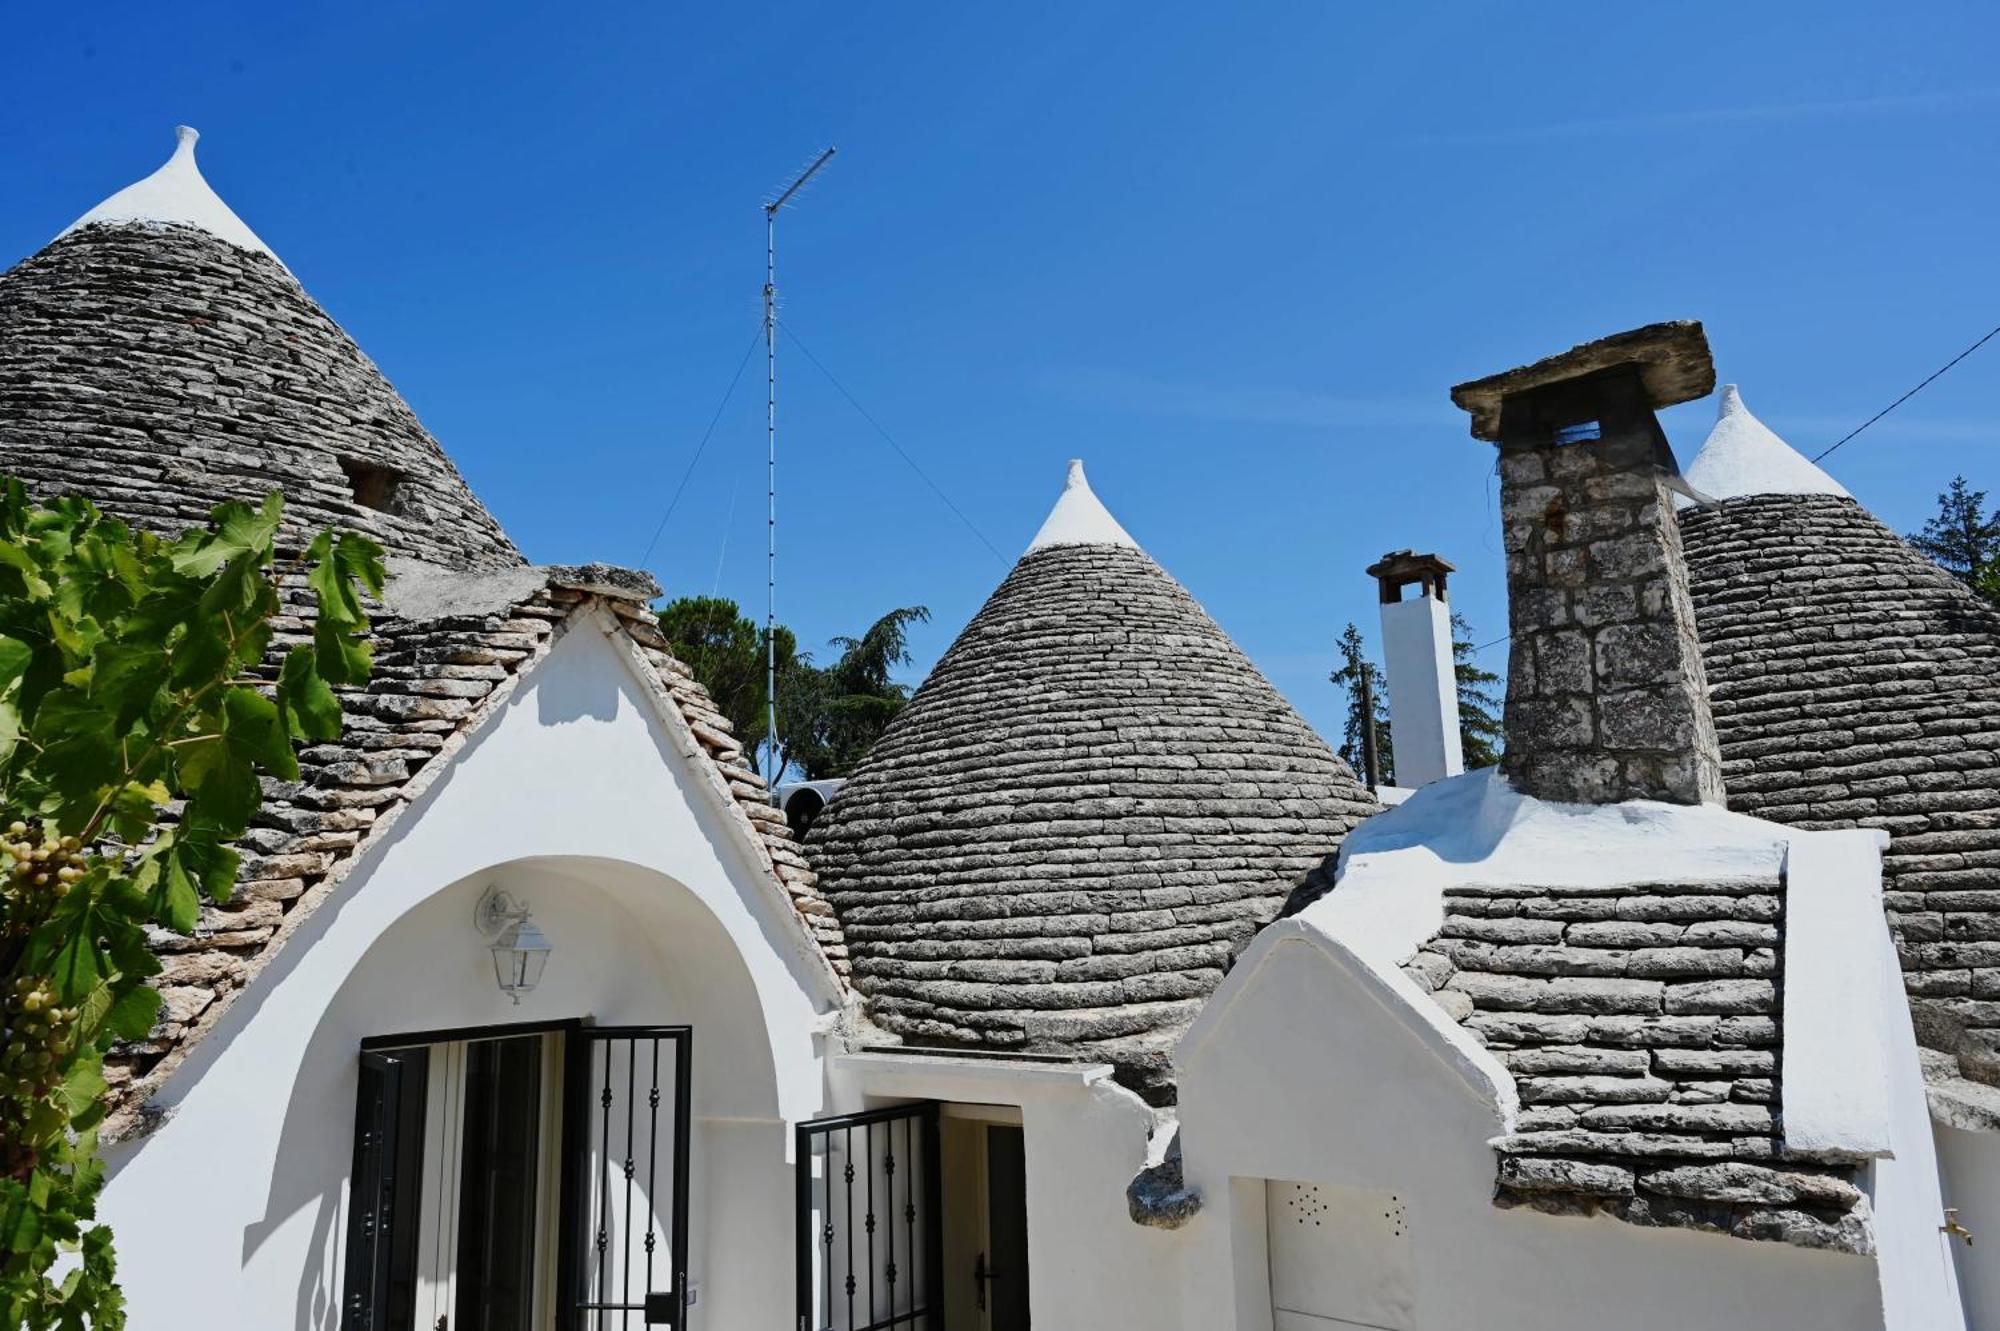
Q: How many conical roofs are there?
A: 3